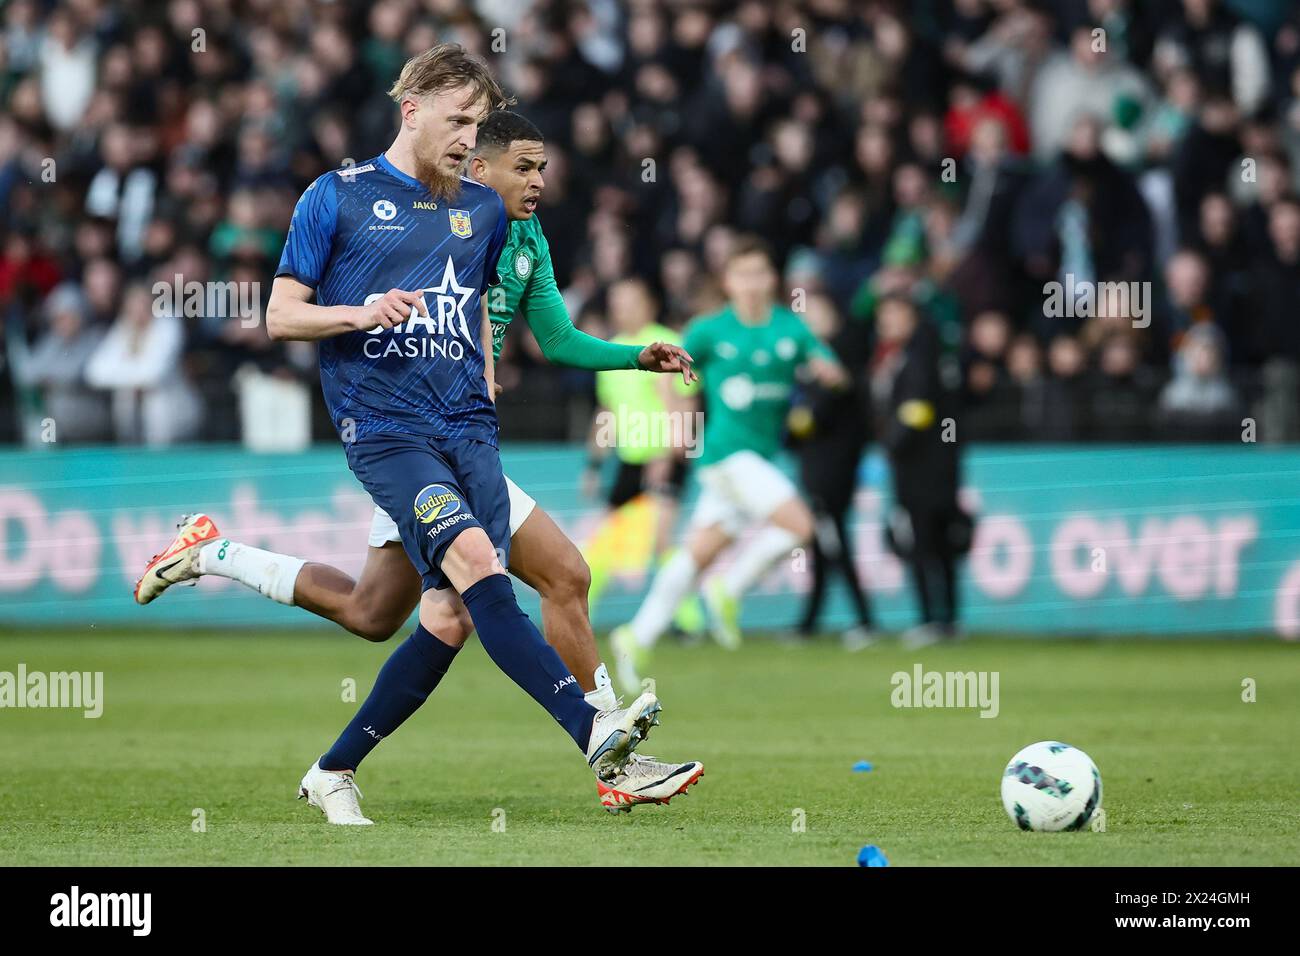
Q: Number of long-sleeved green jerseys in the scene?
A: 1